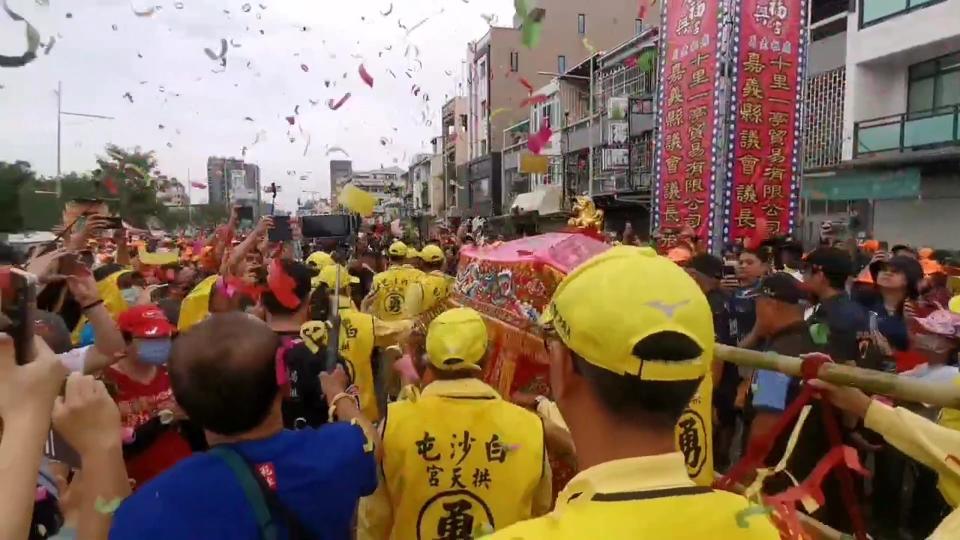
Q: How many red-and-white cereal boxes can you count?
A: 0